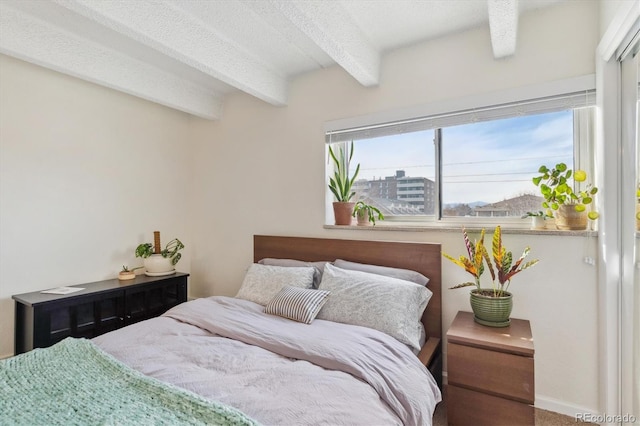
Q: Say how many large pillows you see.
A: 4